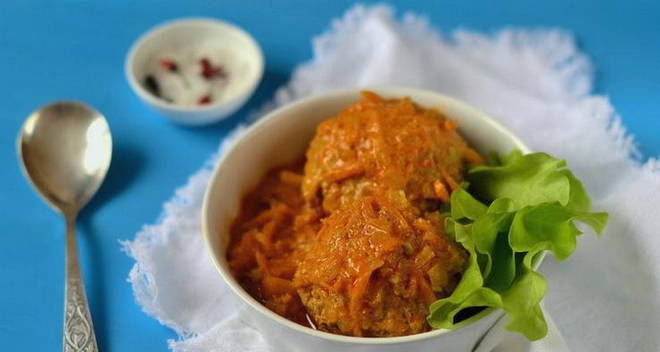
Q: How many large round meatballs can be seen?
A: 2